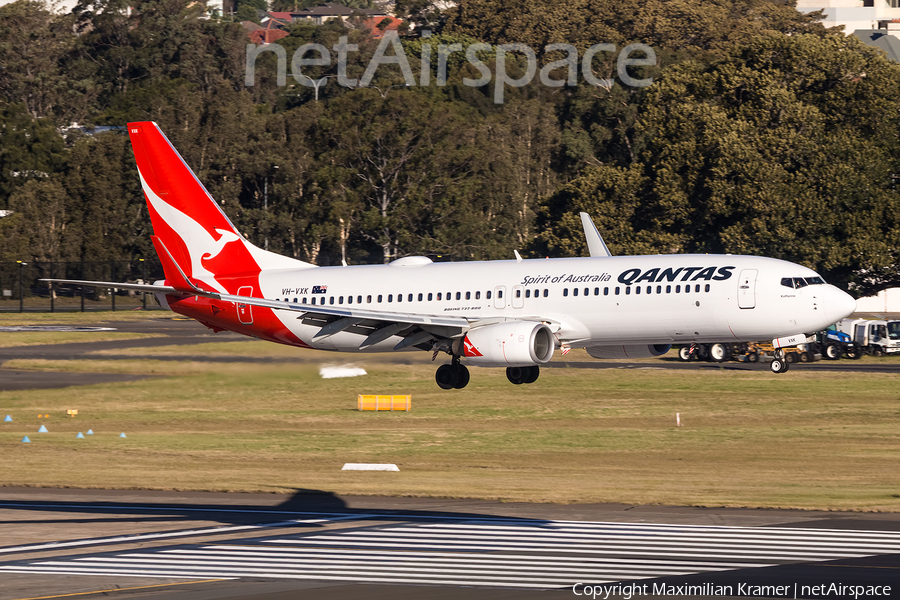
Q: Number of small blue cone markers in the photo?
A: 6